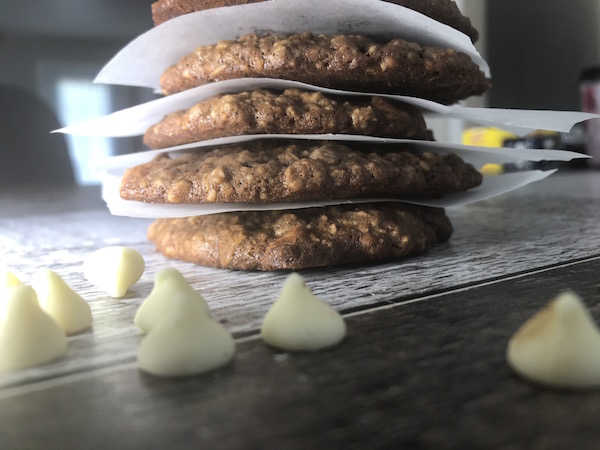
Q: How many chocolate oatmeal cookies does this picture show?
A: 5